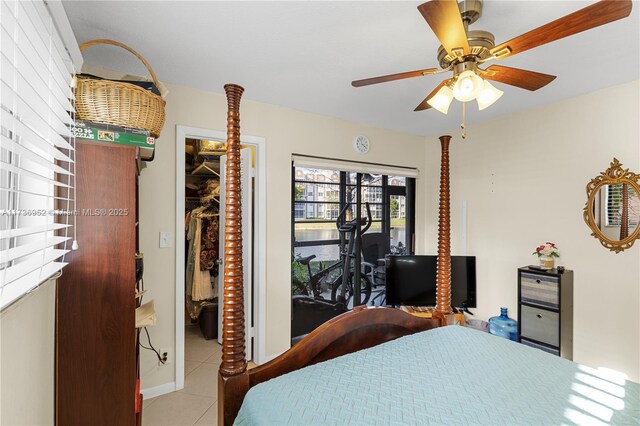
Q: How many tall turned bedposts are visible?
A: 2